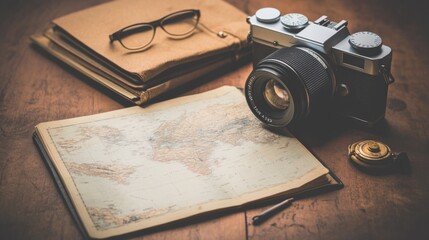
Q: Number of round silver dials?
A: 3